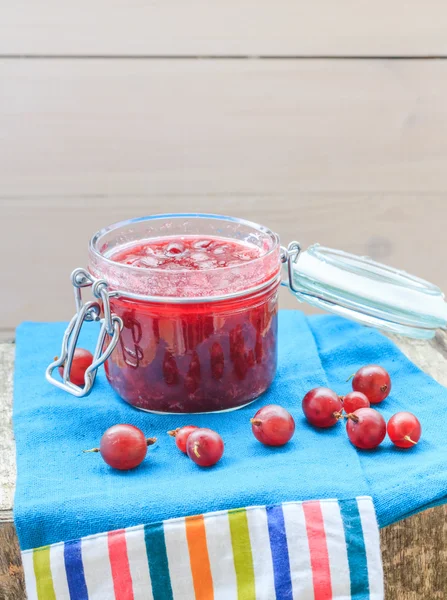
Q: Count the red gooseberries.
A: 10